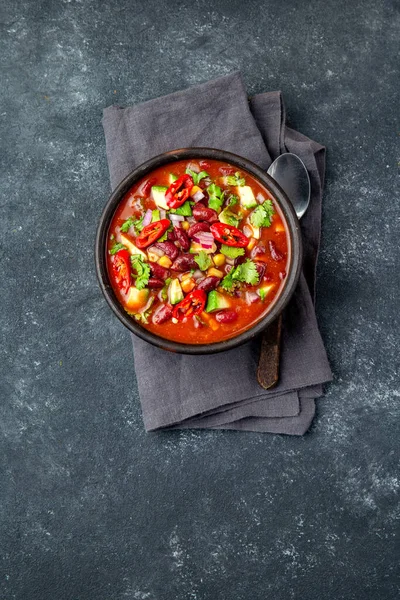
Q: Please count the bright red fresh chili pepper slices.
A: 5